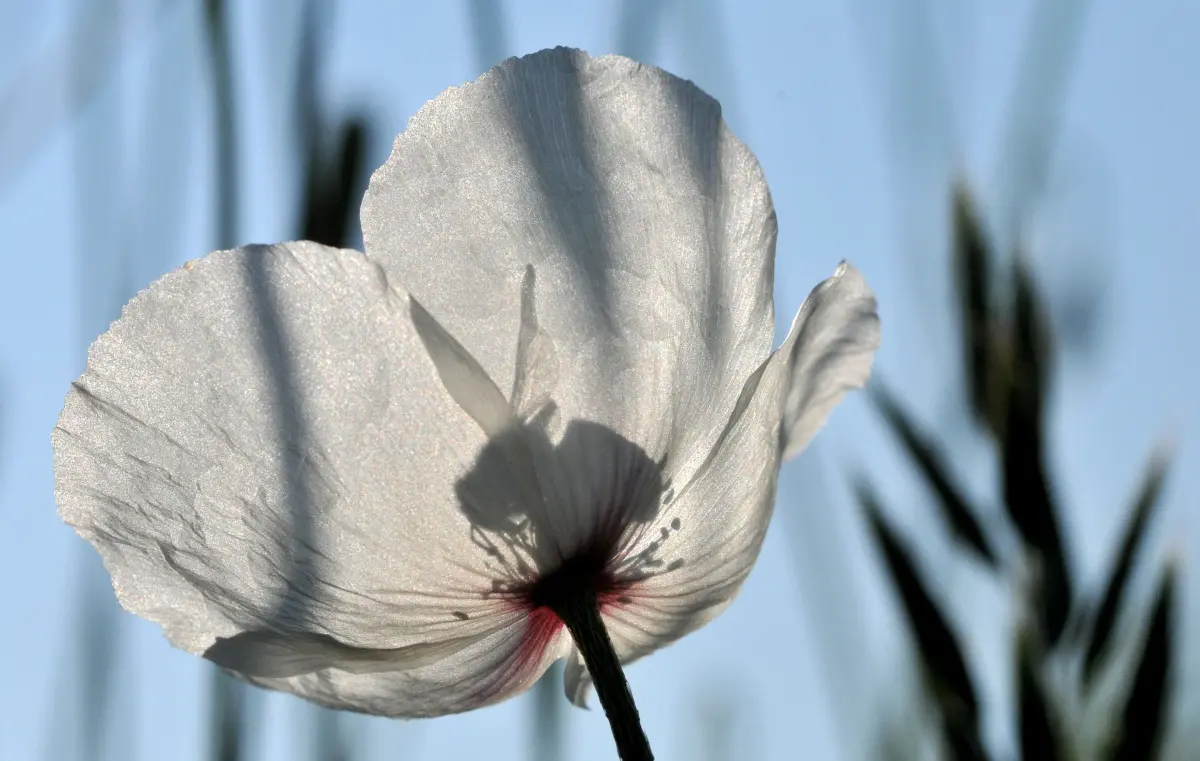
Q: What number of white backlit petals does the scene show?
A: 4